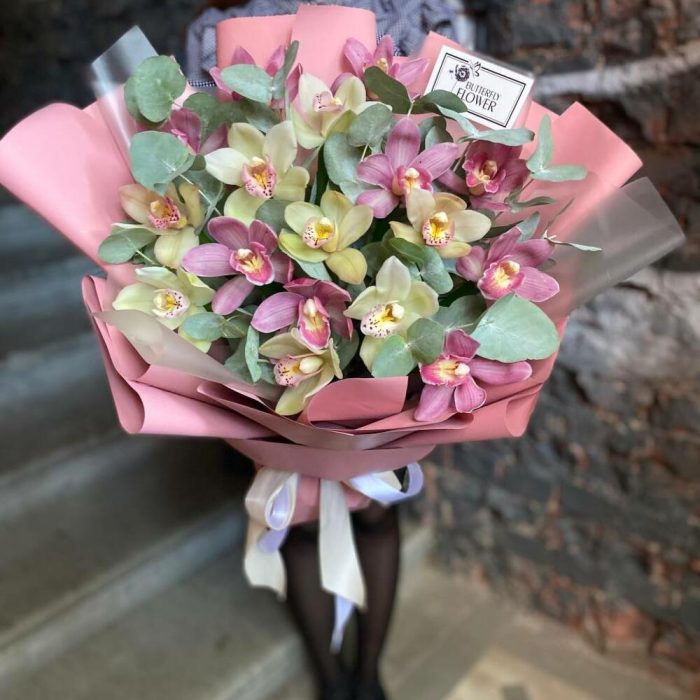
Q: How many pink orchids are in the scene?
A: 9